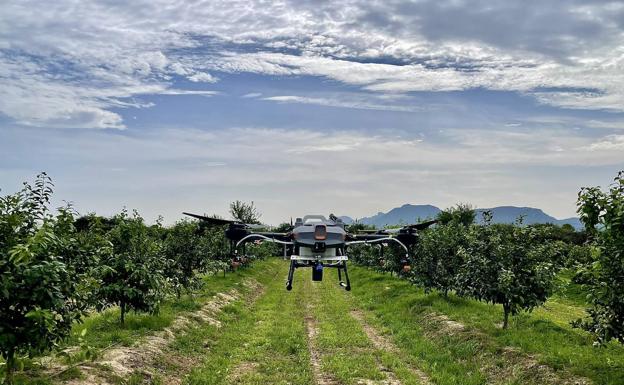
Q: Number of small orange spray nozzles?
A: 4